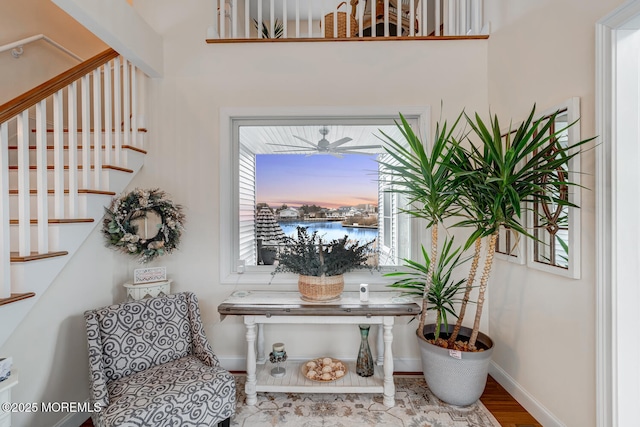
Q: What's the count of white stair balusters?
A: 11